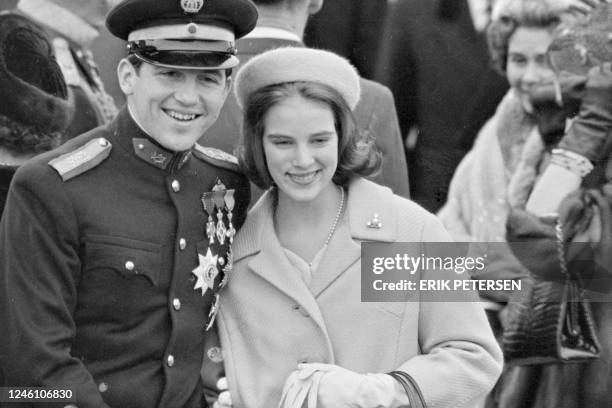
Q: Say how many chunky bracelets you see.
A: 1